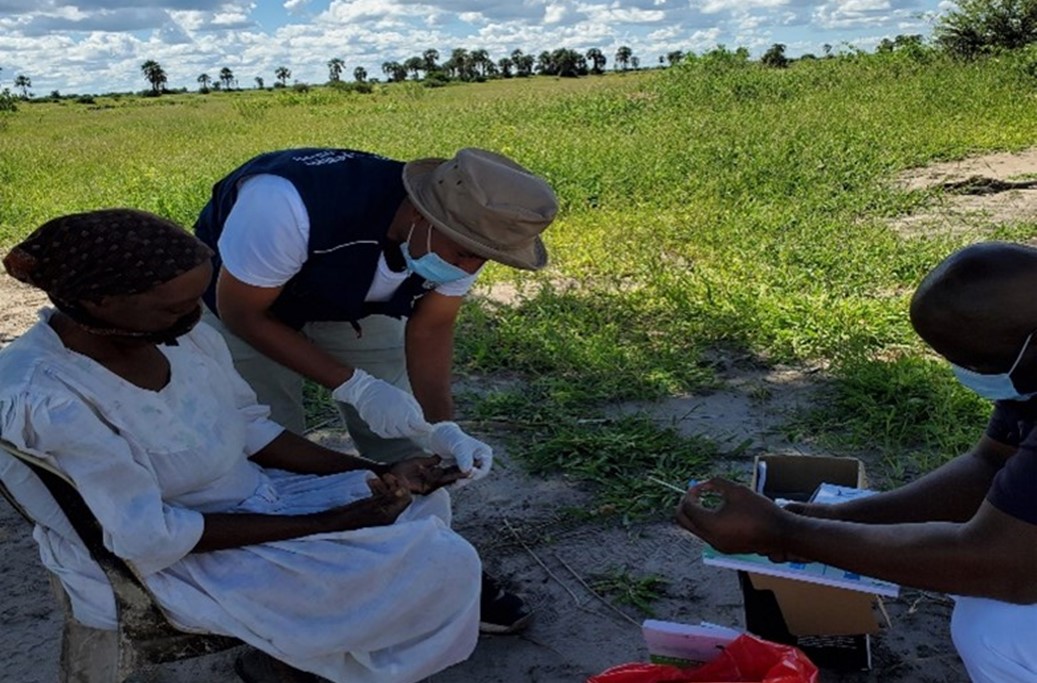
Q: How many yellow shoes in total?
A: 0